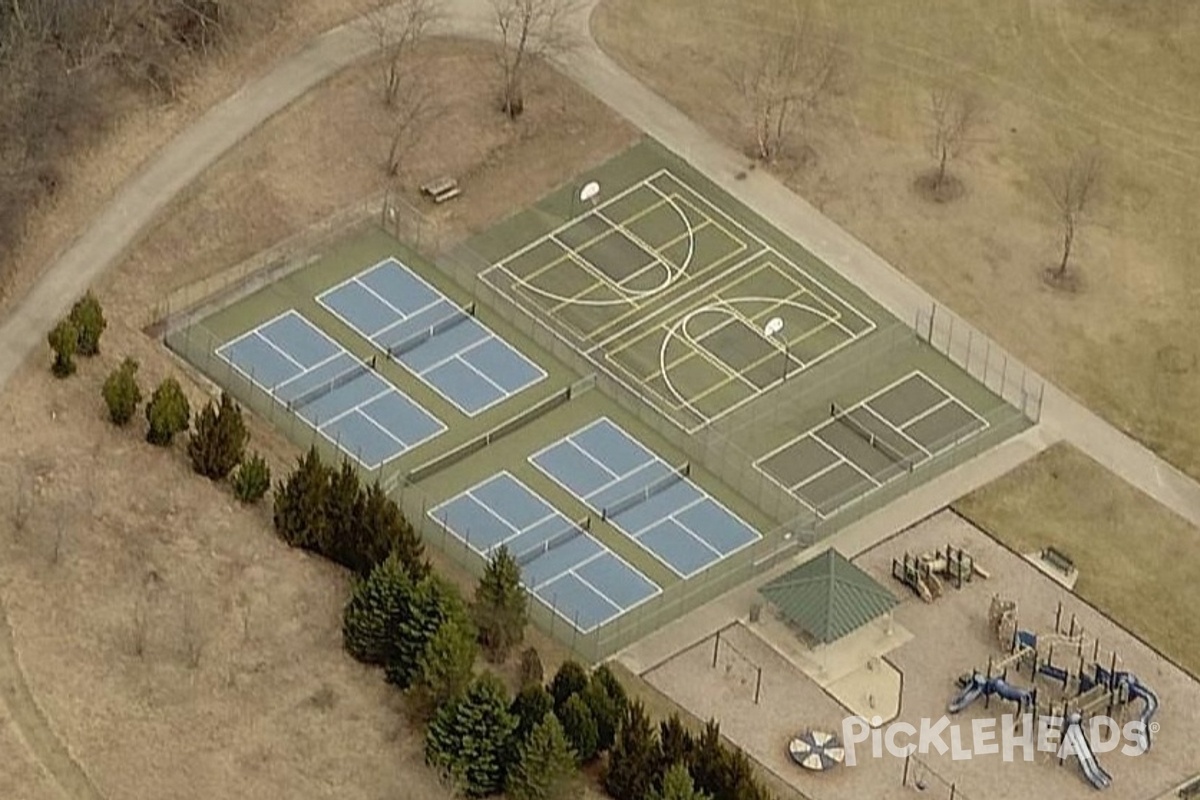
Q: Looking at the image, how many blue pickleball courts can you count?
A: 4